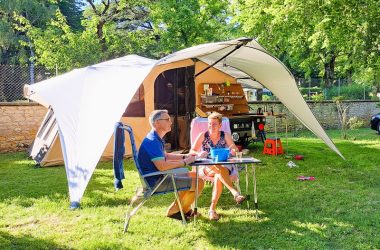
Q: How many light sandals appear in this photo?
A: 2